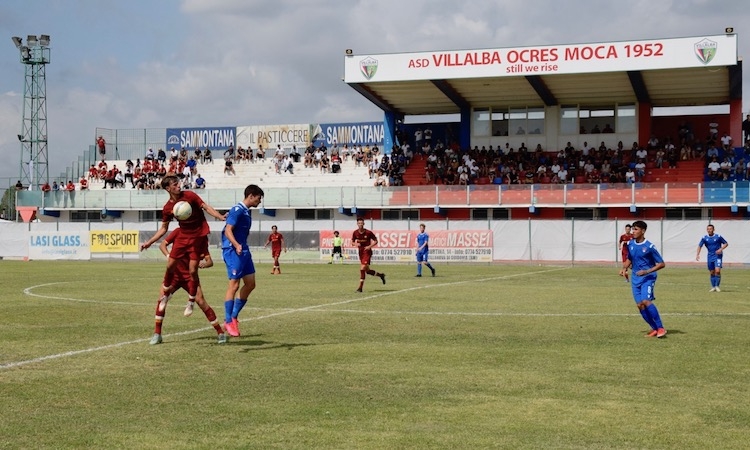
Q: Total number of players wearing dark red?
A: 5